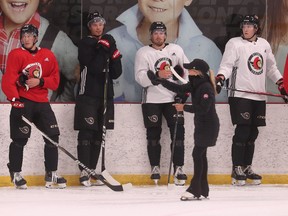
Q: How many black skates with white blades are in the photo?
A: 8